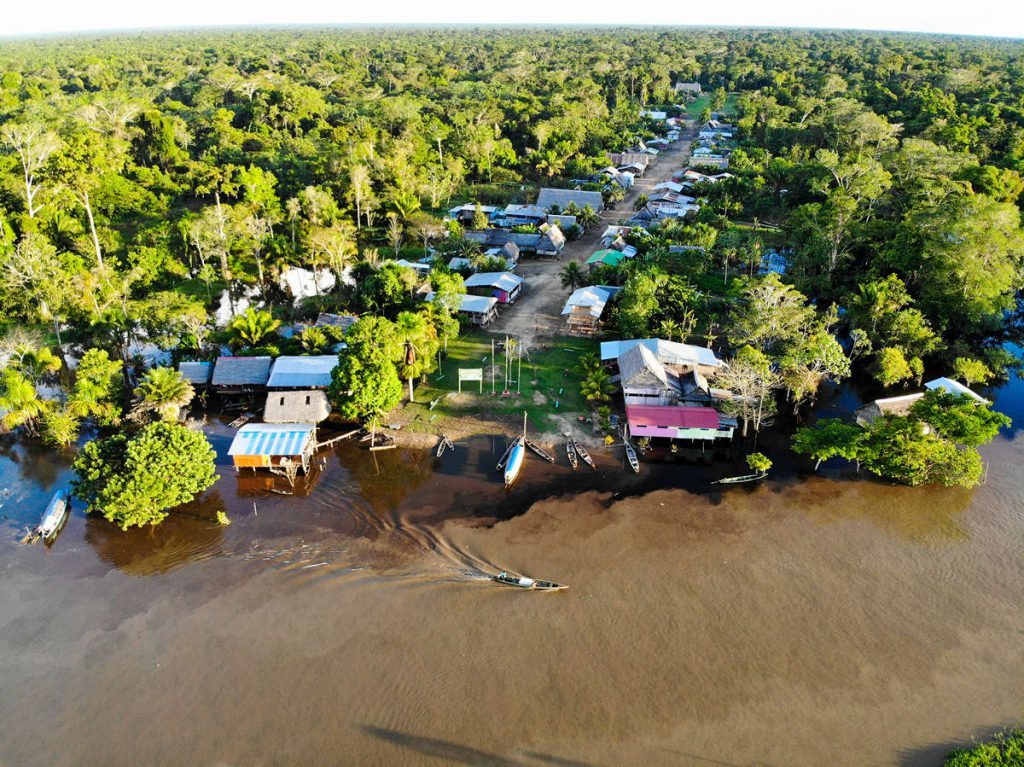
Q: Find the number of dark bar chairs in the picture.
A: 0